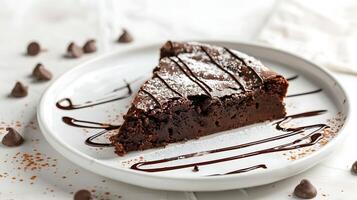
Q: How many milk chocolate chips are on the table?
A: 10